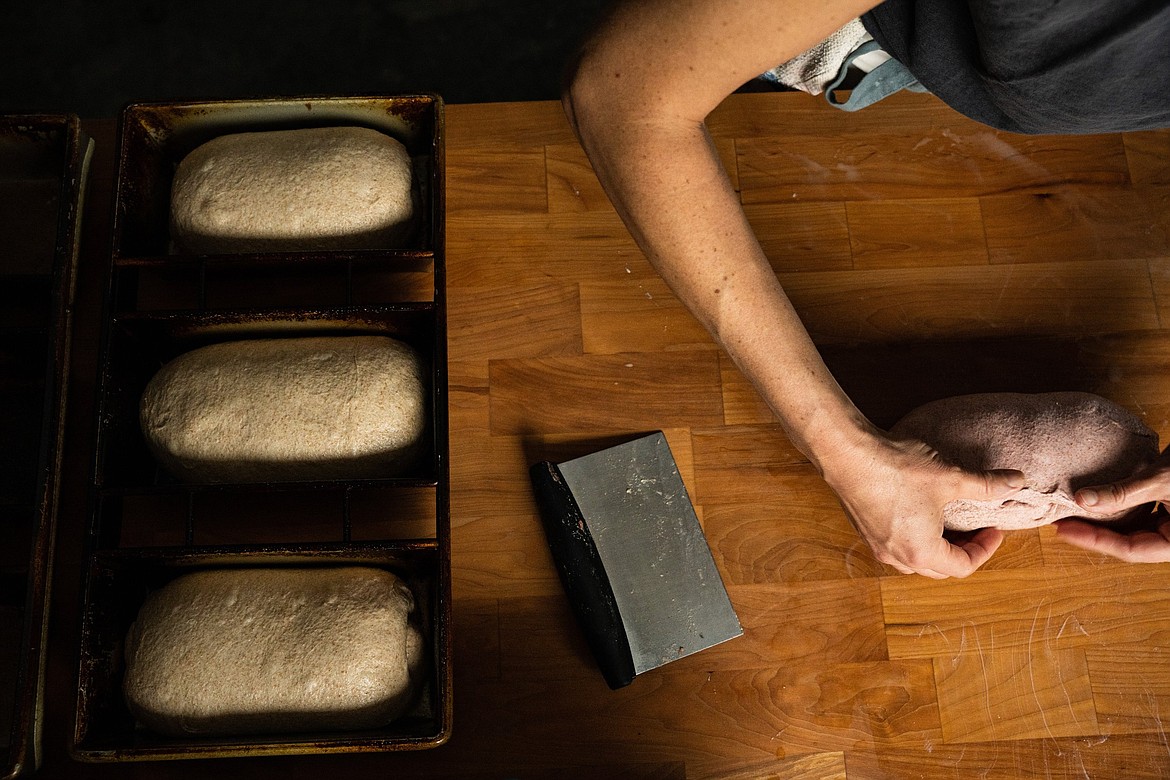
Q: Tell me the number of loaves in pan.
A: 3